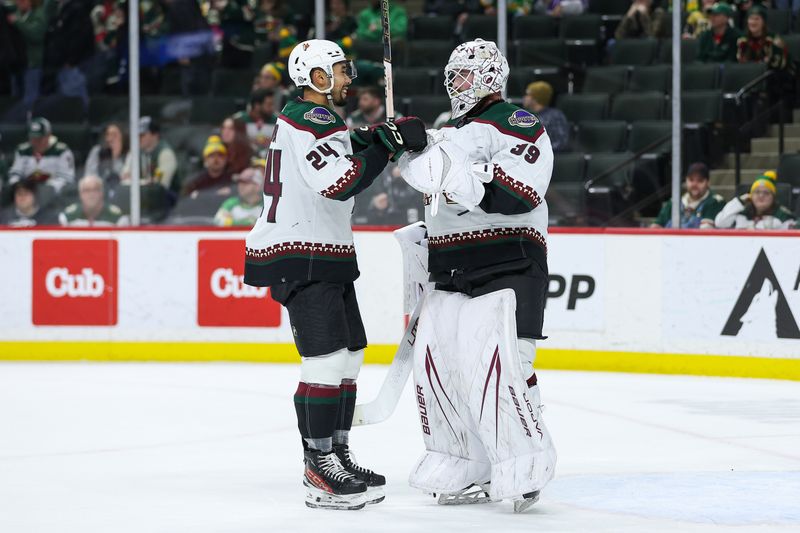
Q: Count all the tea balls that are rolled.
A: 0